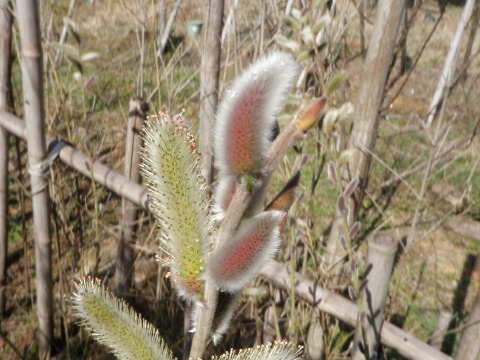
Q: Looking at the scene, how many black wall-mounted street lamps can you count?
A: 0